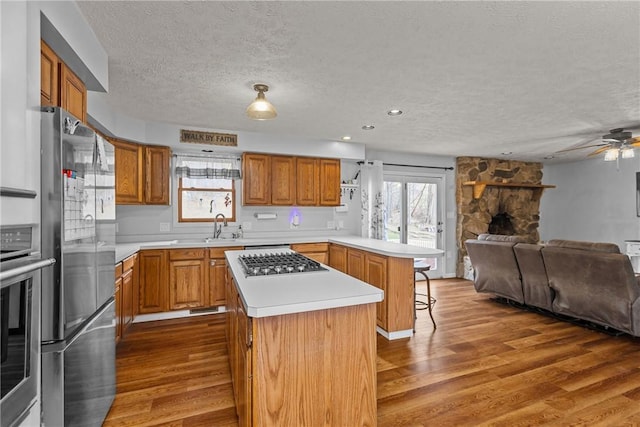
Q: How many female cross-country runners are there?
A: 0